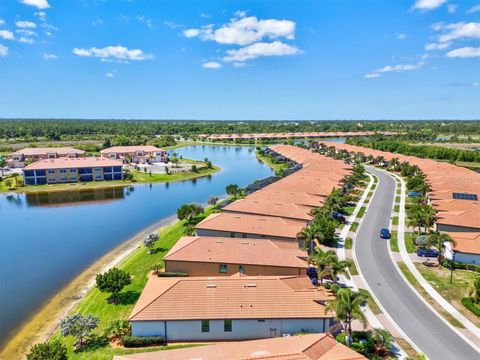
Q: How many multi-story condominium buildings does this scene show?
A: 3